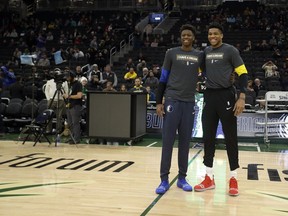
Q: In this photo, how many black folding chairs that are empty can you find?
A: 1